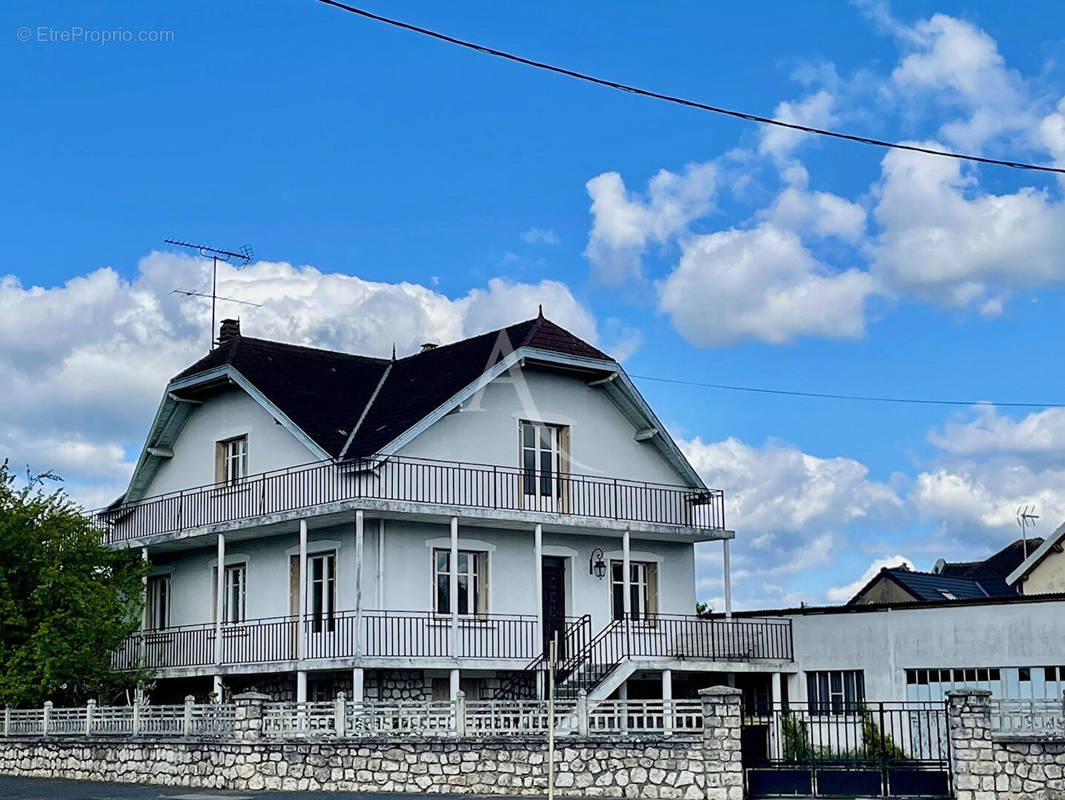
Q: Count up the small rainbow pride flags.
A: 0